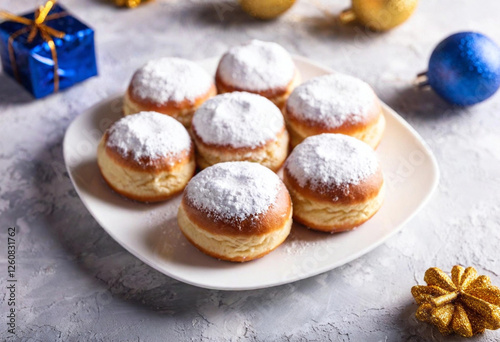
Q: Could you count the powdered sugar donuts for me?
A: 7